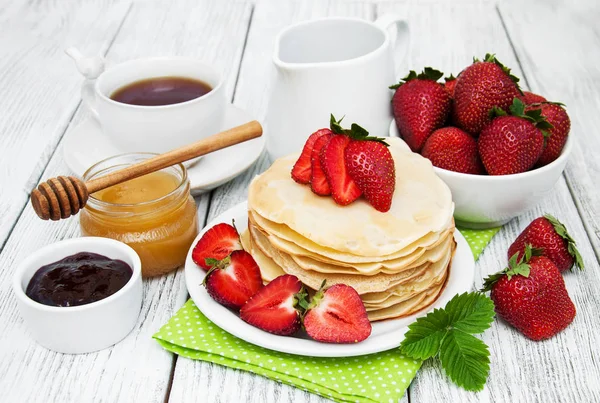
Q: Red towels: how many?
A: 0